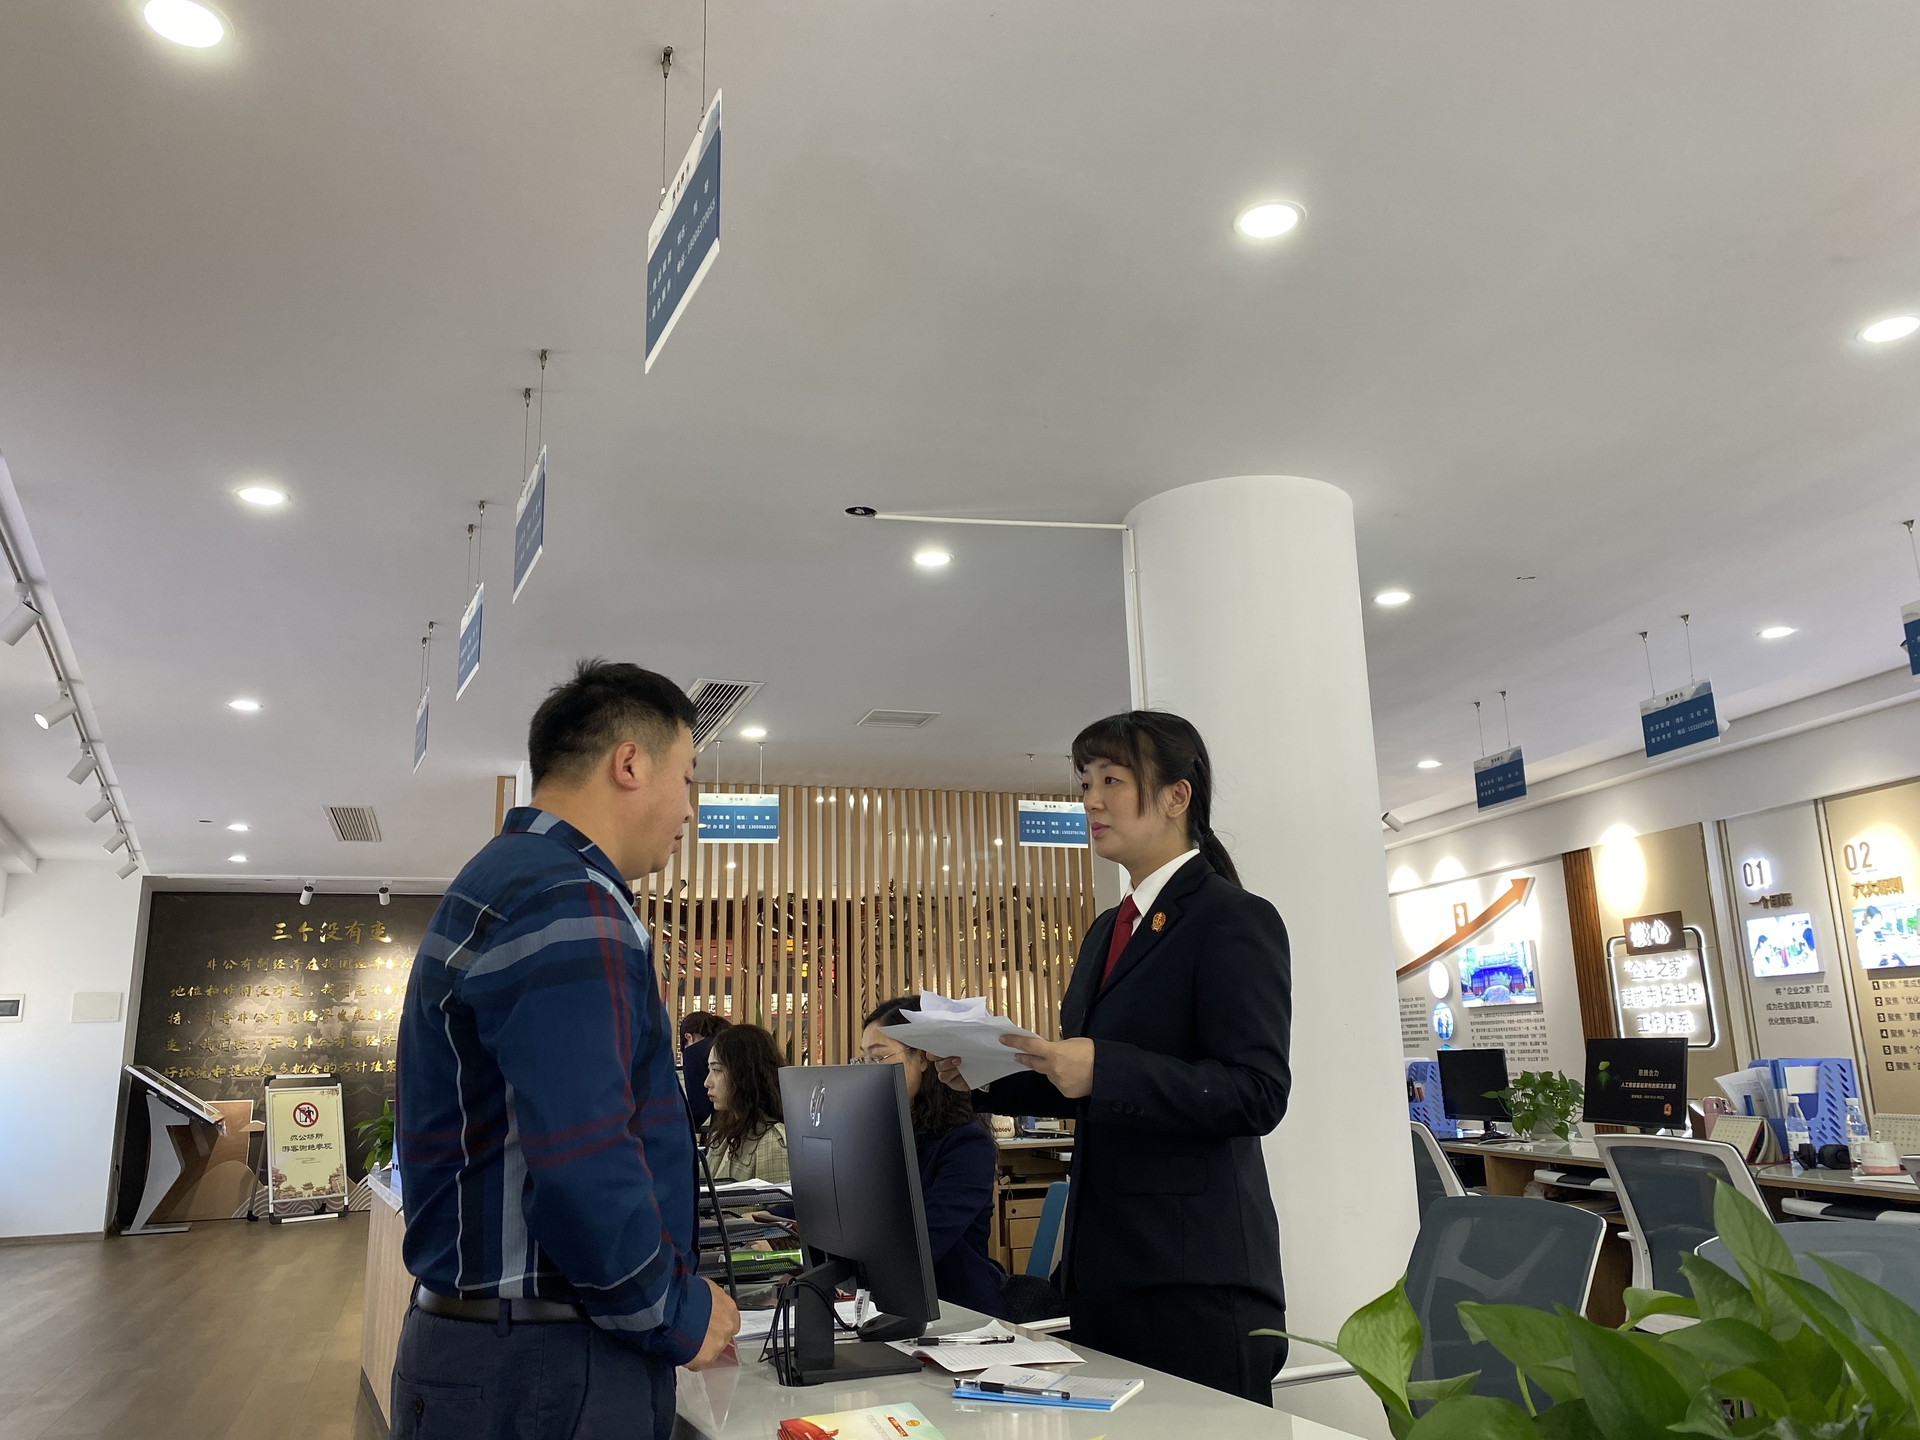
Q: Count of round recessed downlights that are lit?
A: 12